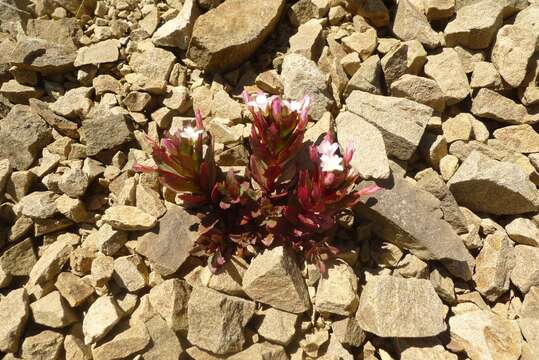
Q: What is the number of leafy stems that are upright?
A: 3